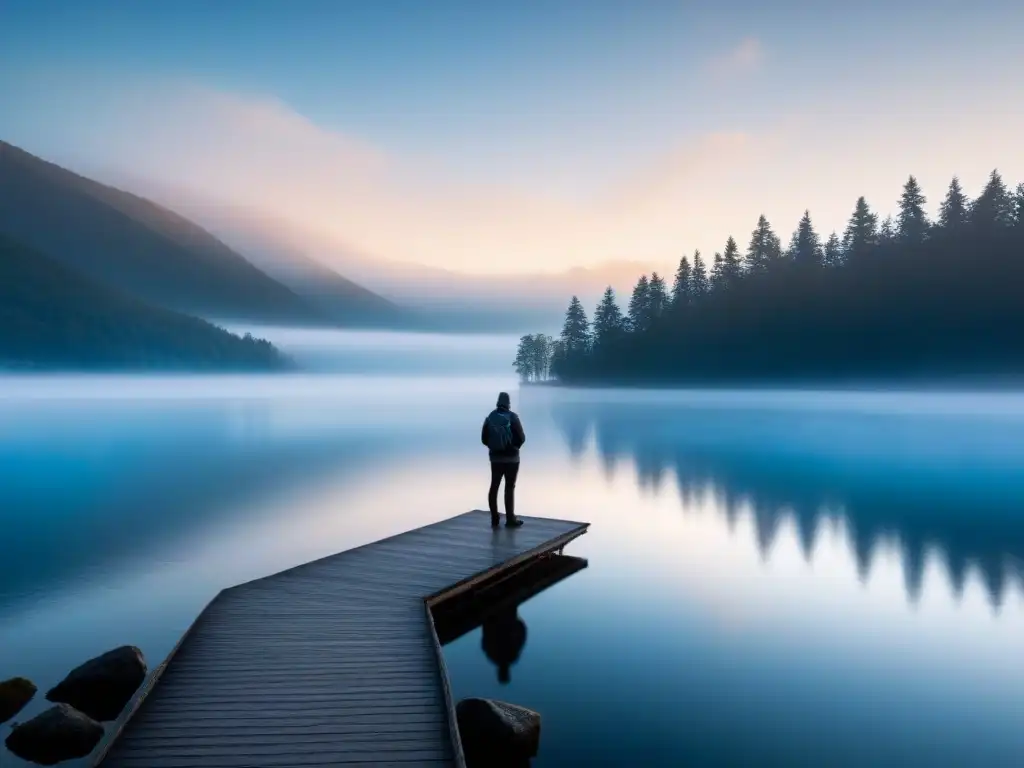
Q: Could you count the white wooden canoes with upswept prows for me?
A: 0